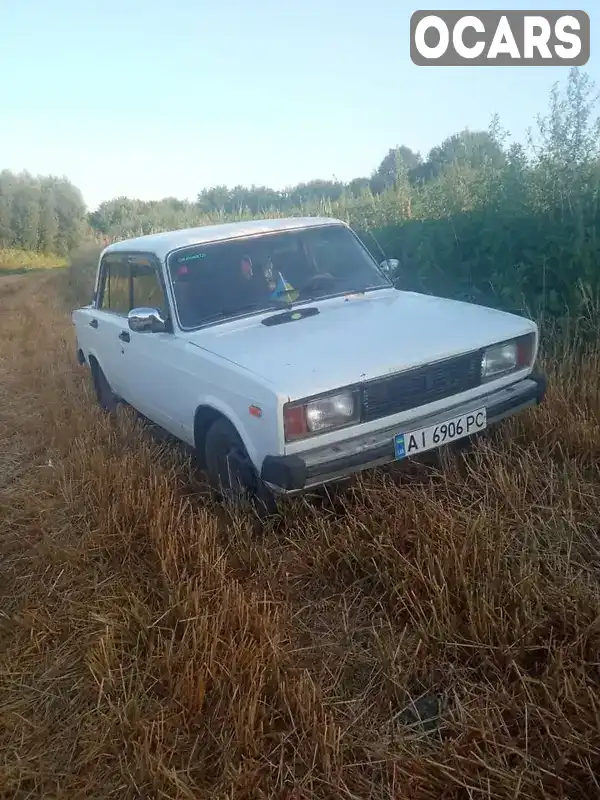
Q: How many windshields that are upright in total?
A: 1